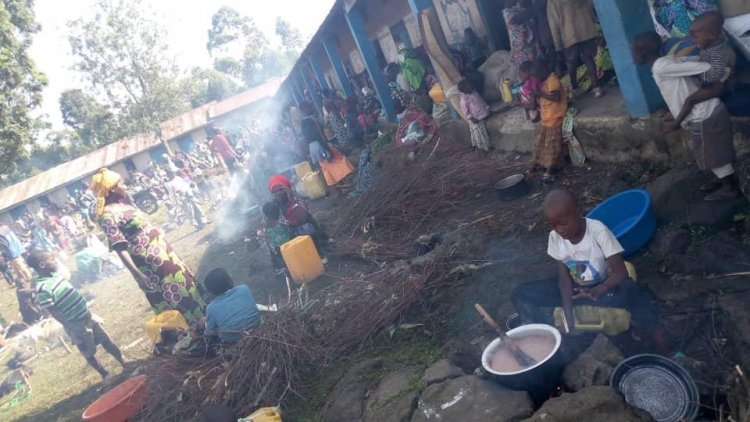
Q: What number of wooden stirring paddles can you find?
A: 1